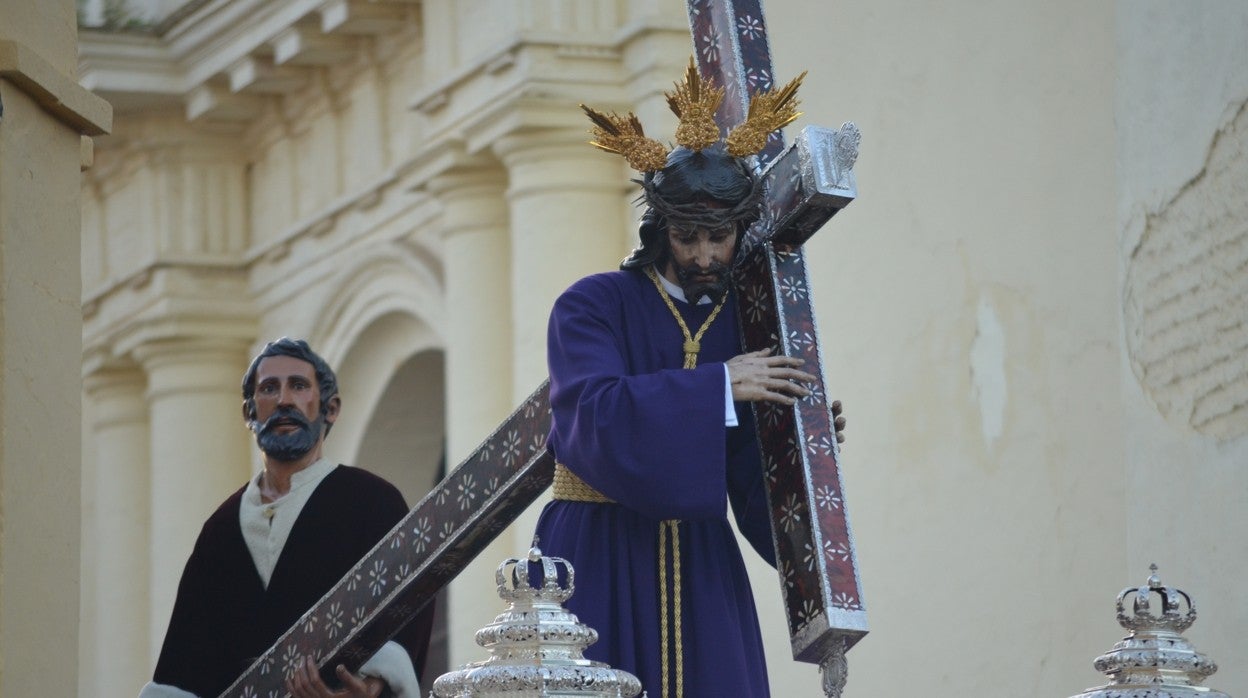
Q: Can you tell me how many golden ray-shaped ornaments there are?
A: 3